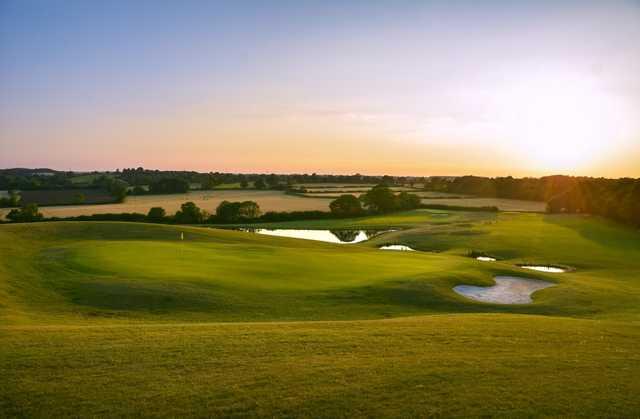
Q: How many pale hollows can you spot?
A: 1